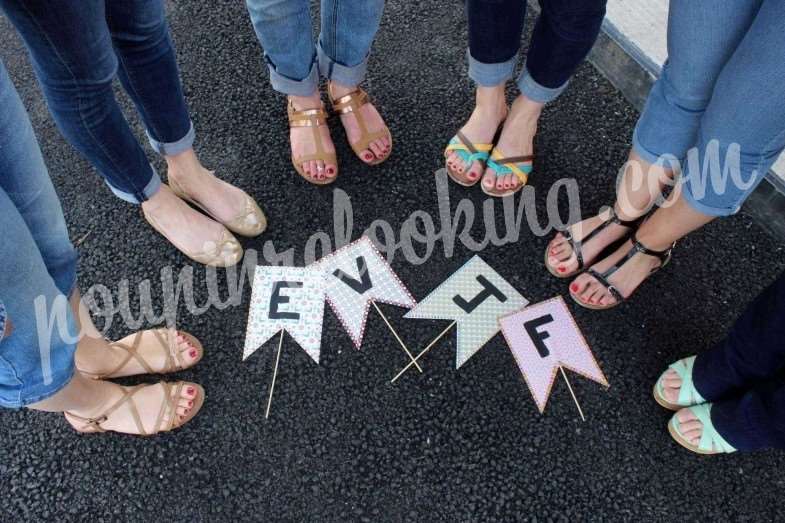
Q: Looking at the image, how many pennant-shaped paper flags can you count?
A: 4